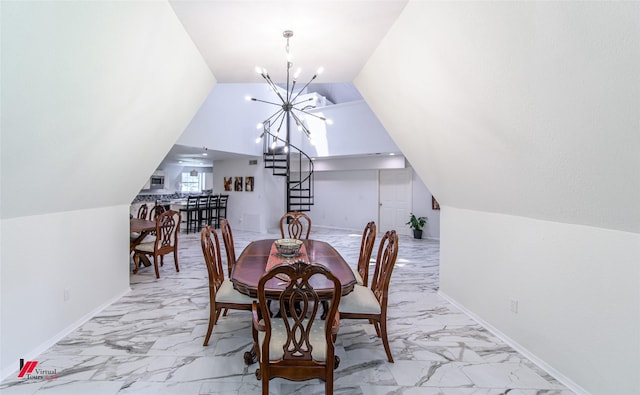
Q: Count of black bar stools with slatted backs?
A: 4